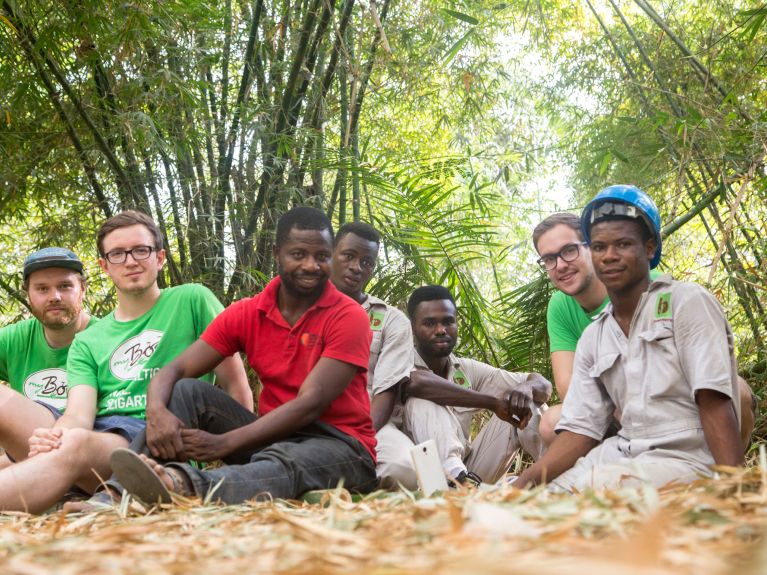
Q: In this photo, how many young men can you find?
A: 7